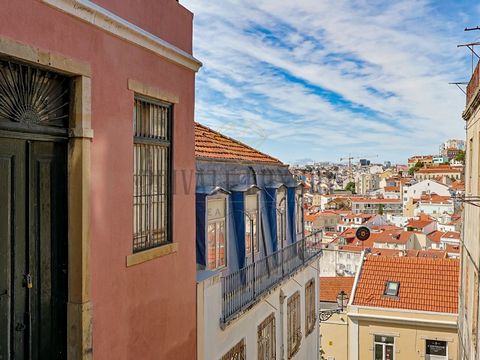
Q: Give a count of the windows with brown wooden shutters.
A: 4